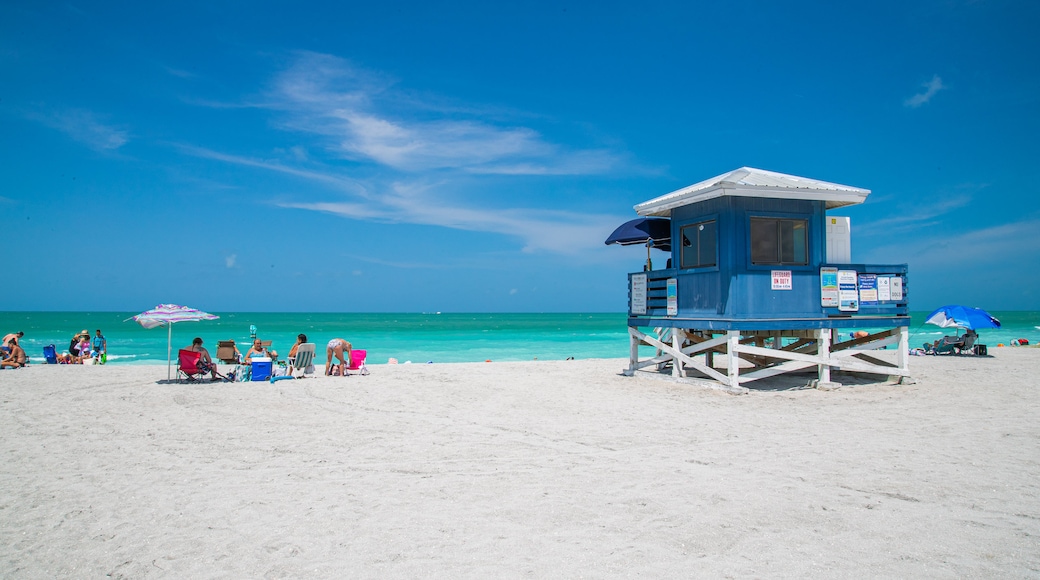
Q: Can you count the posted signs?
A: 8